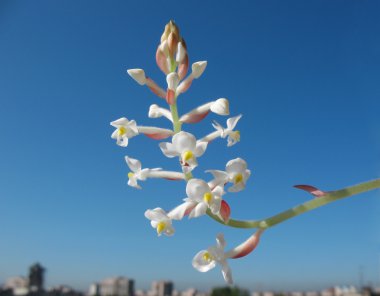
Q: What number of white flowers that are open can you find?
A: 8